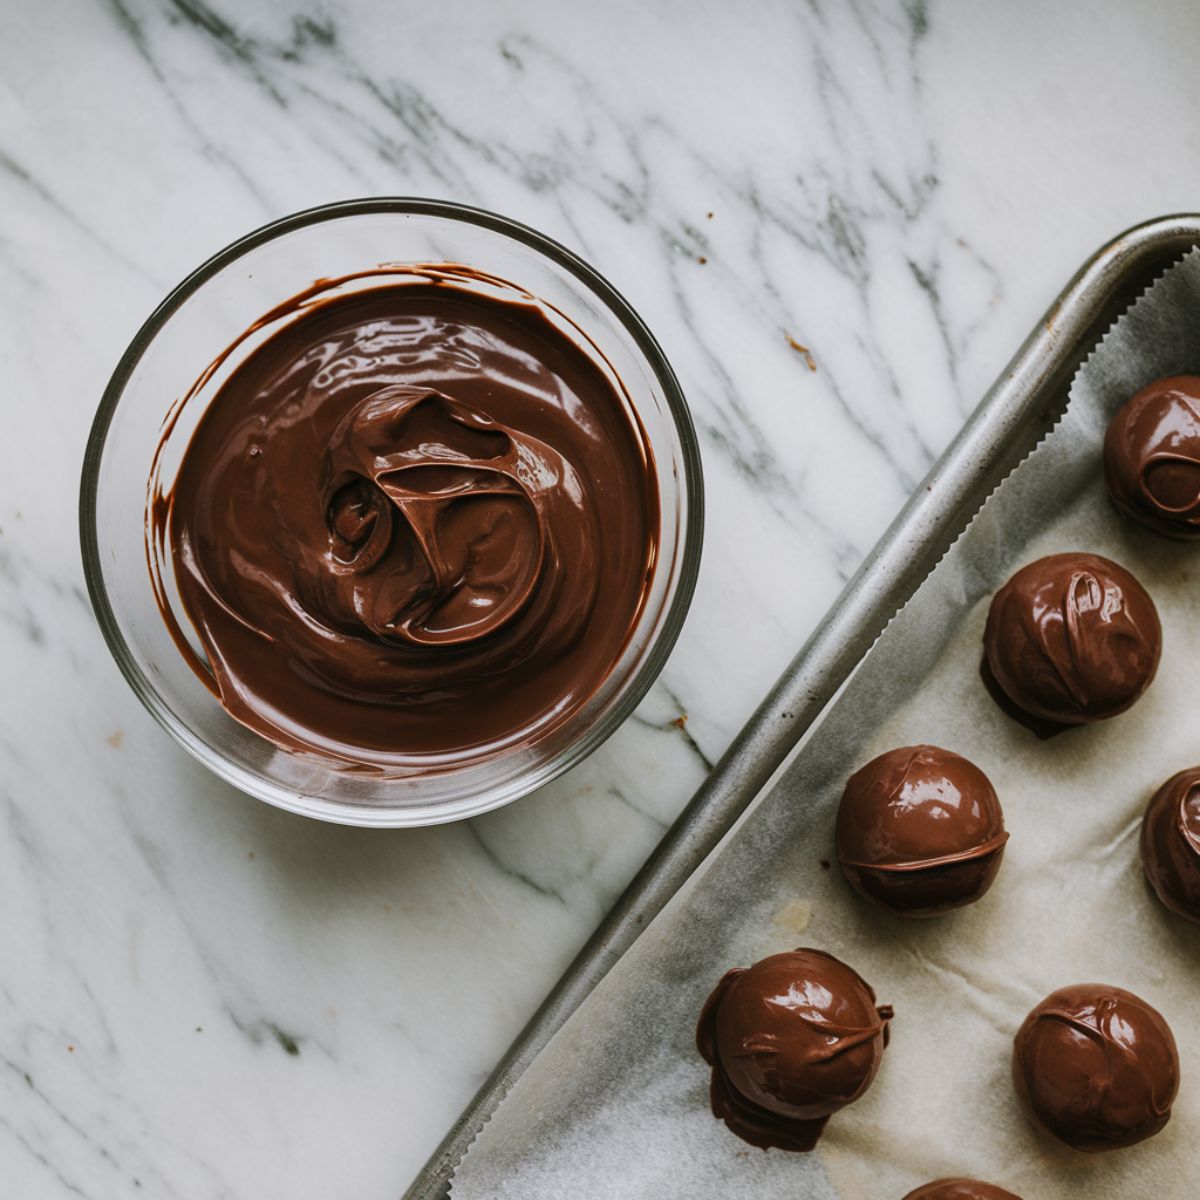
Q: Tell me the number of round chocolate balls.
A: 7